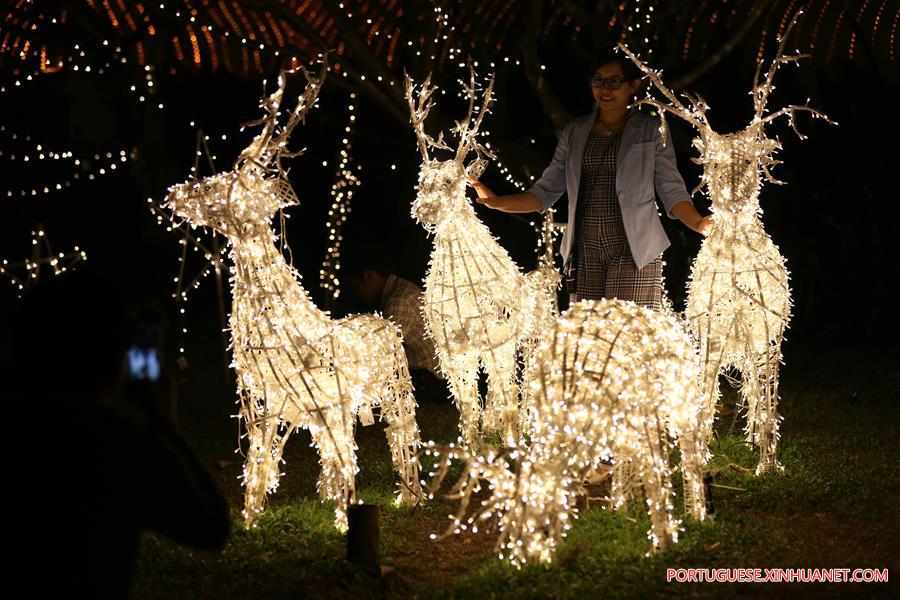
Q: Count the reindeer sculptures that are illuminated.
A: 4